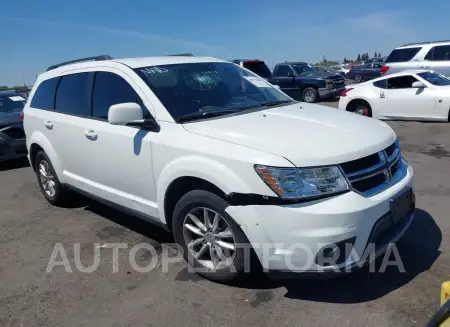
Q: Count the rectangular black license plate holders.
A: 1